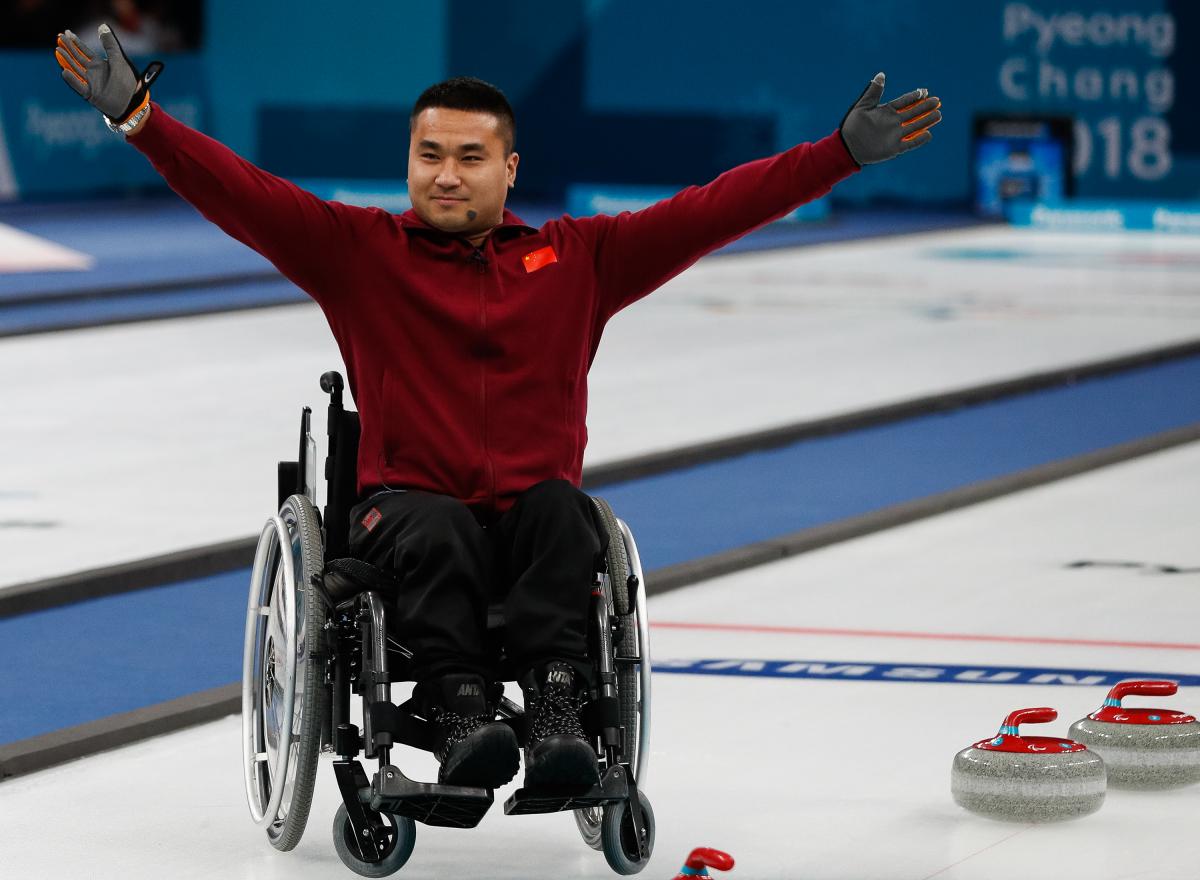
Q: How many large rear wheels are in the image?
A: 2